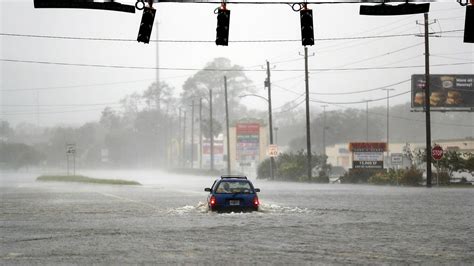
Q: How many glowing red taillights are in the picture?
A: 2